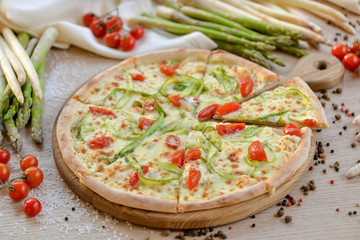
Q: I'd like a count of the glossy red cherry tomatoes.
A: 15